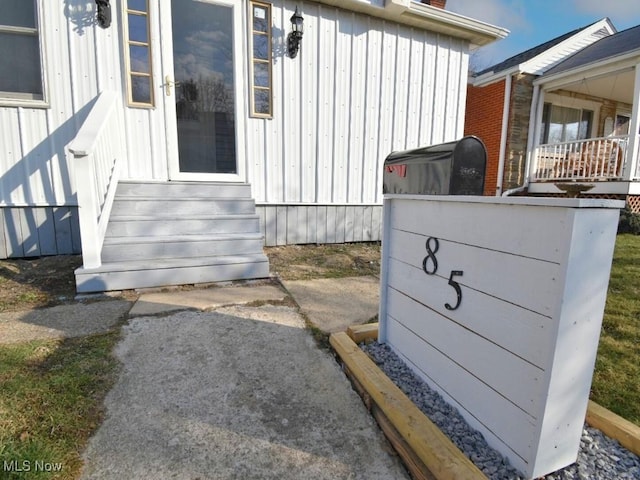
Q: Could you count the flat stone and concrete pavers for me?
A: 4